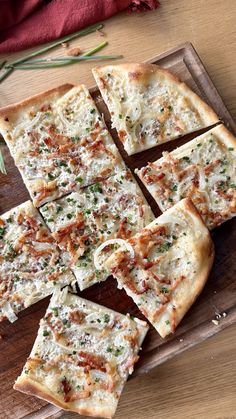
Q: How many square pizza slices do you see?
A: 5